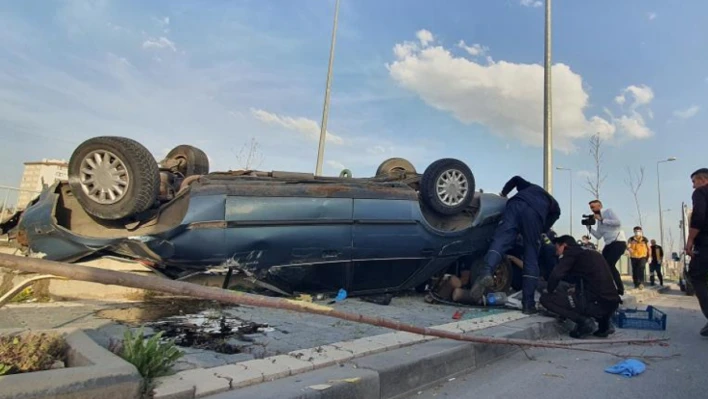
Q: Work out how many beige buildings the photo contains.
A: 1